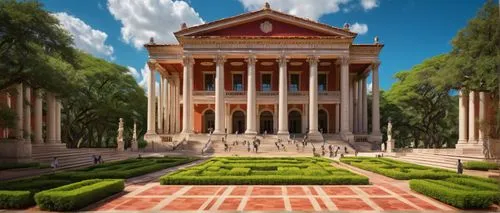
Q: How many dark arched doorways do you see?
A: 5